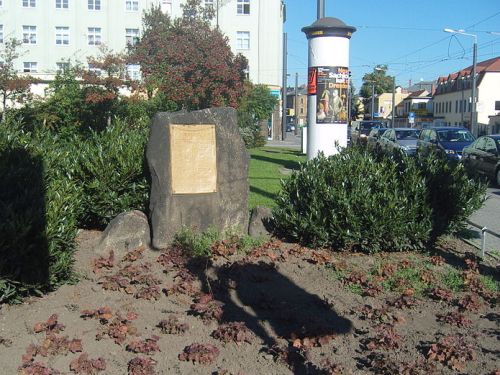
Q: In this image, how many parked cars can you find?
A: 5